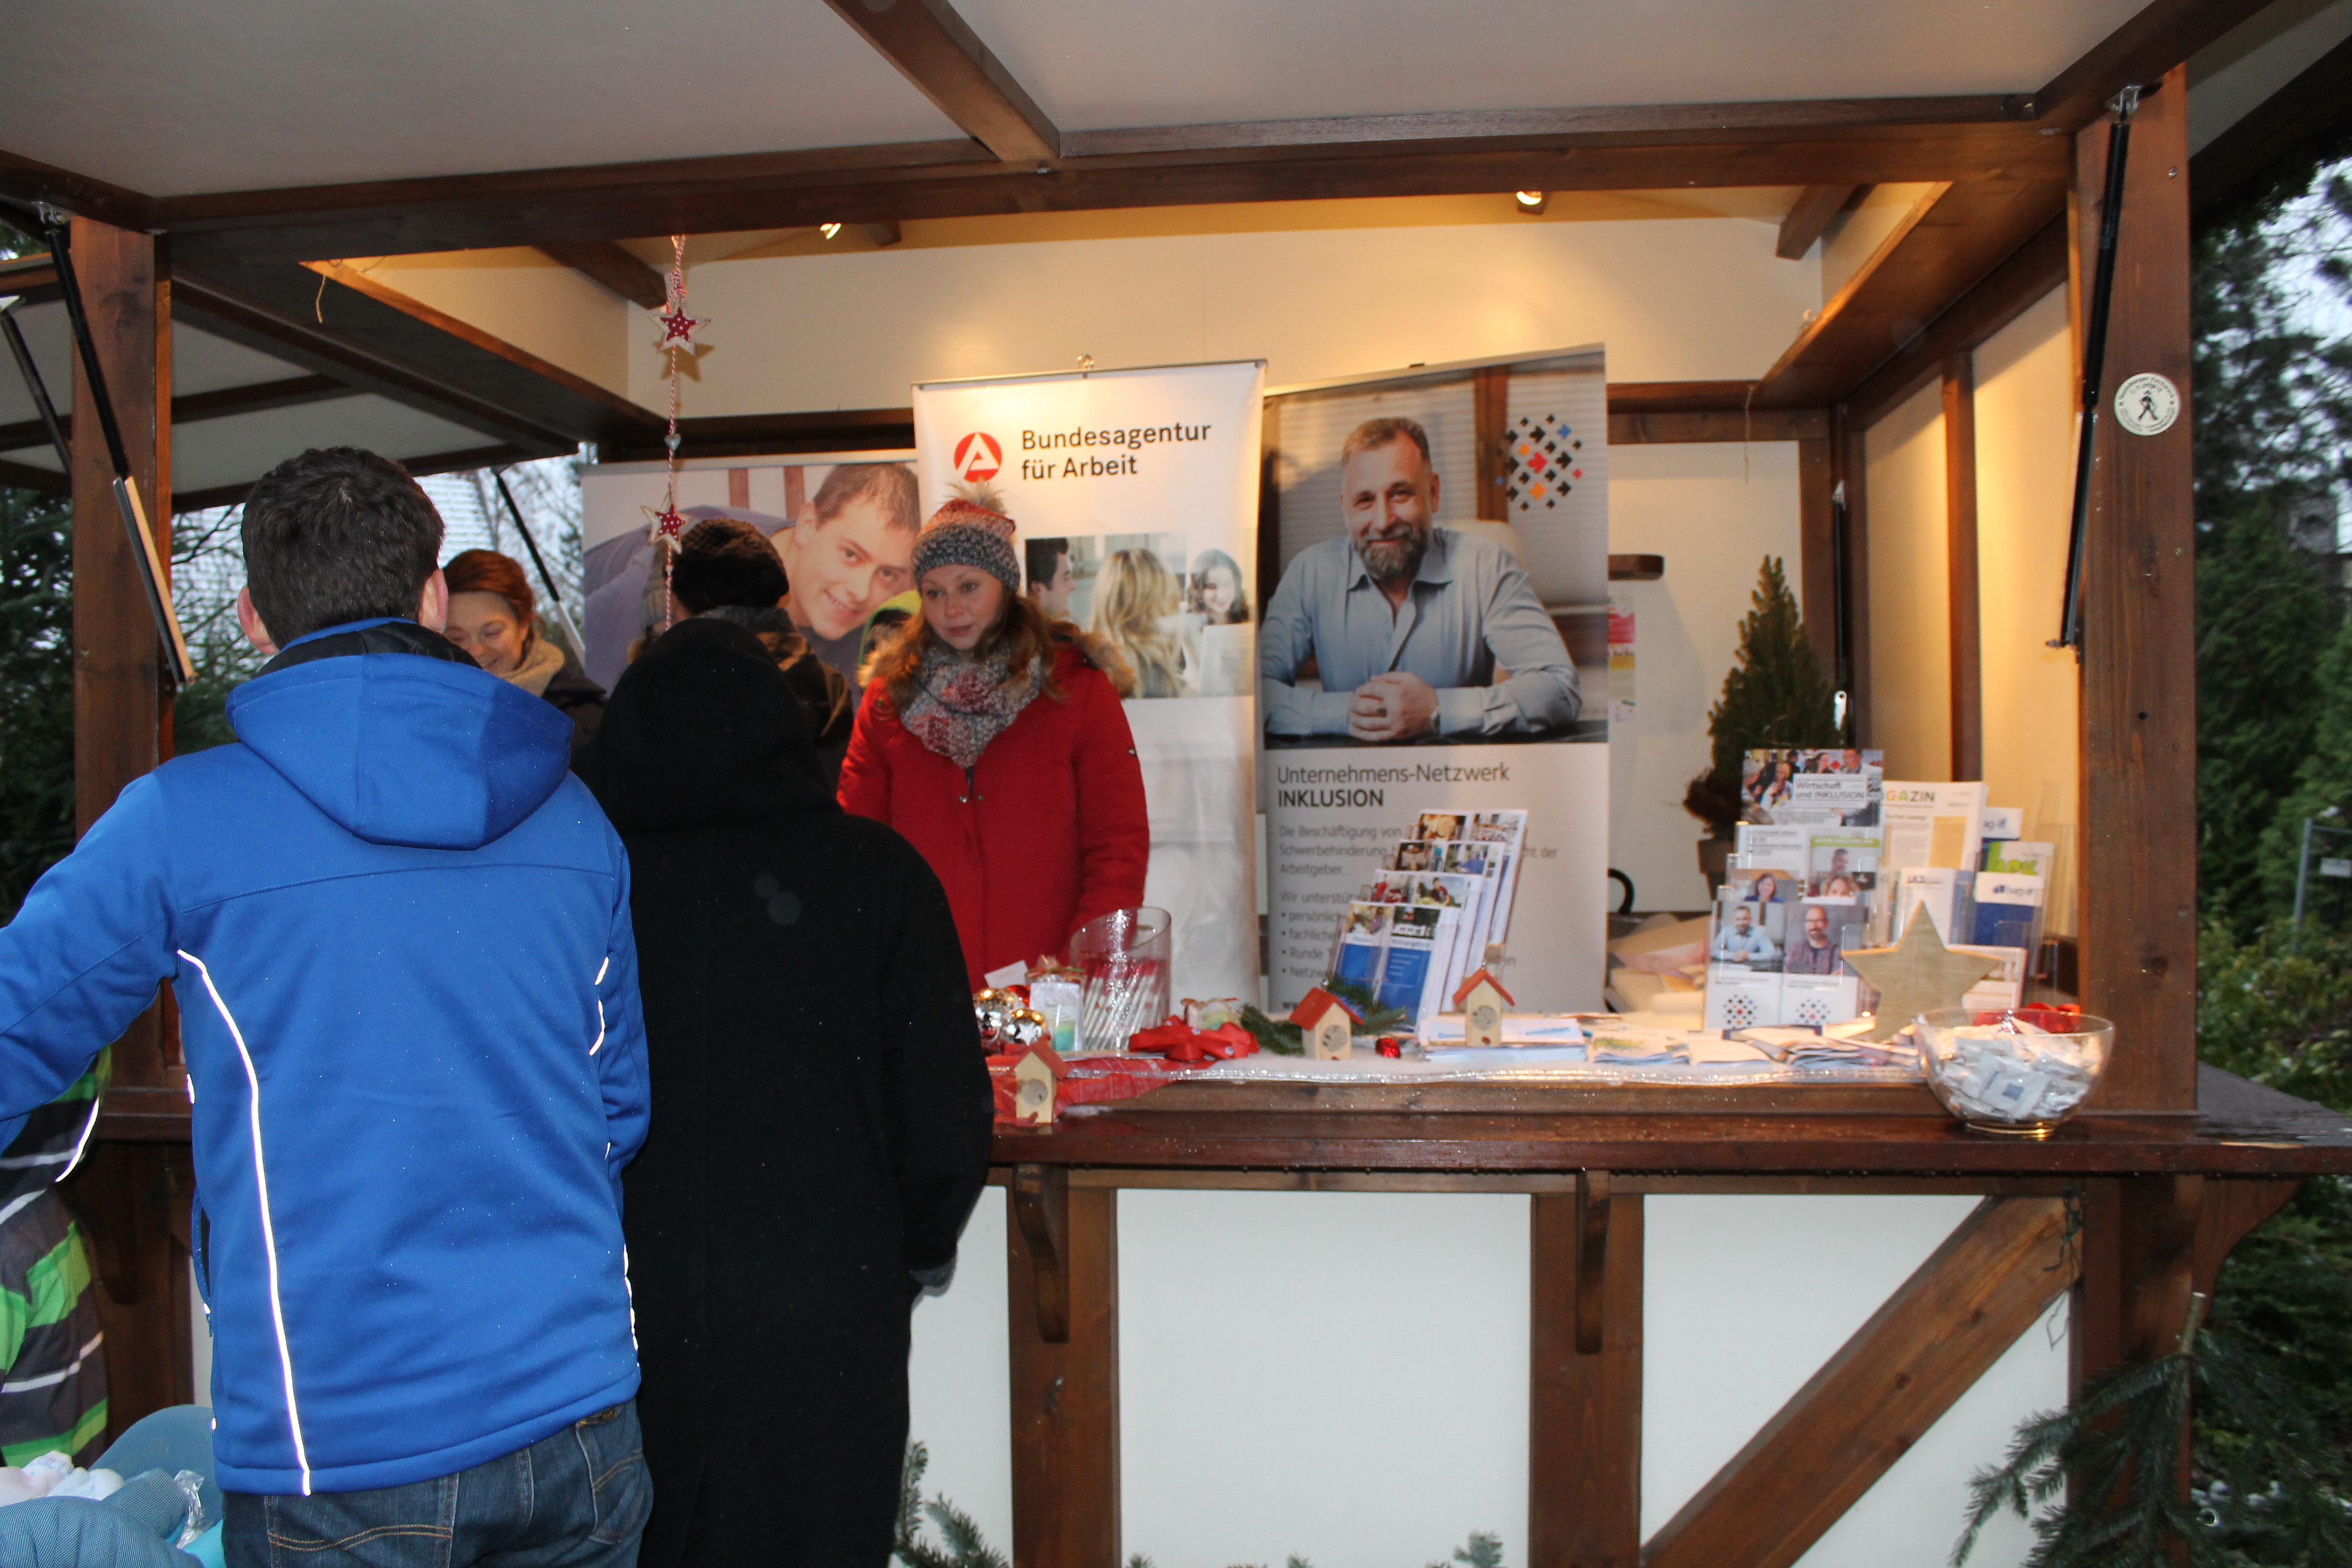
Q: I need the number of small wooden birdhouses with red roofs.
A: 3